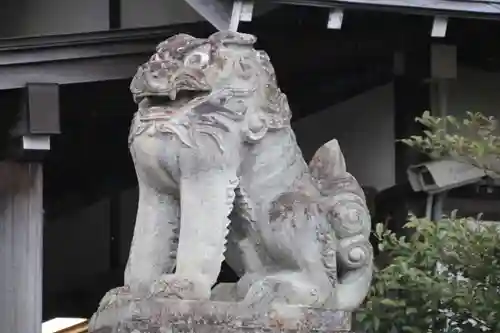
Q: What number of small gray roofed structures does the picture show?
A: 1